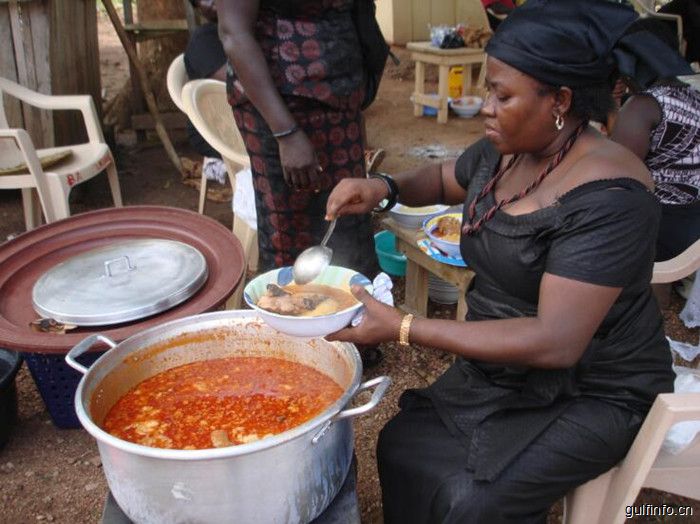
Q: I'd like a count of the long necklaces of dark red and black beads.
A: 1